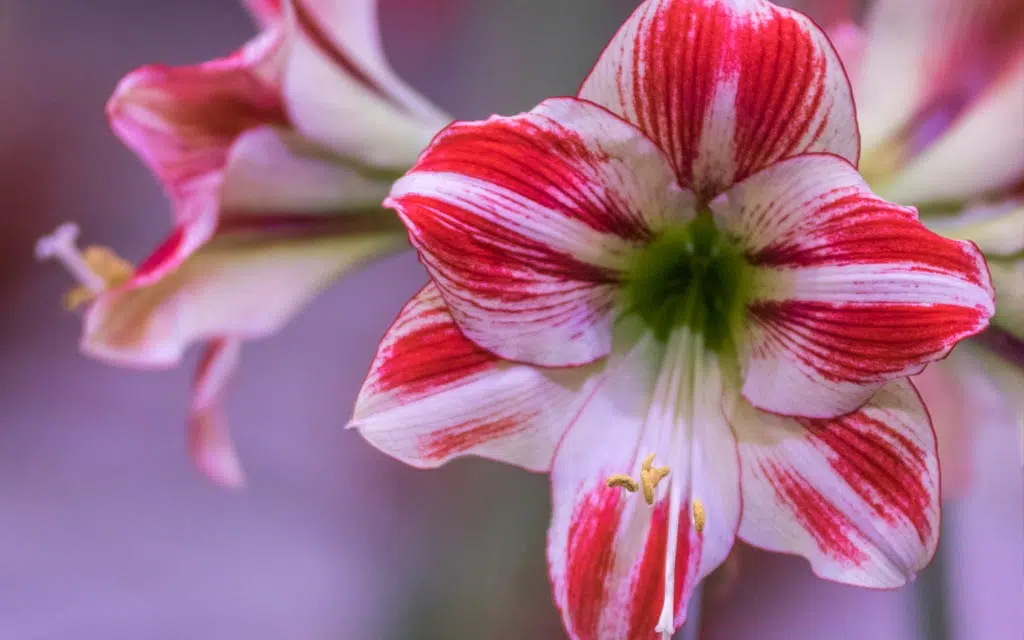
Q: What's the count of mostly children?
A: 0